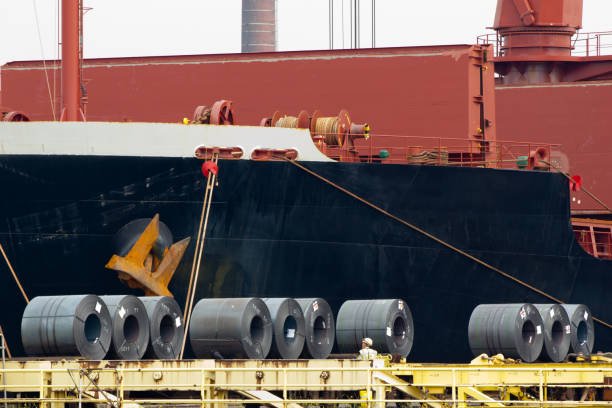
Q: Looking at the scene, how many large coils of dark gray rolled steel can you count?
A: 10